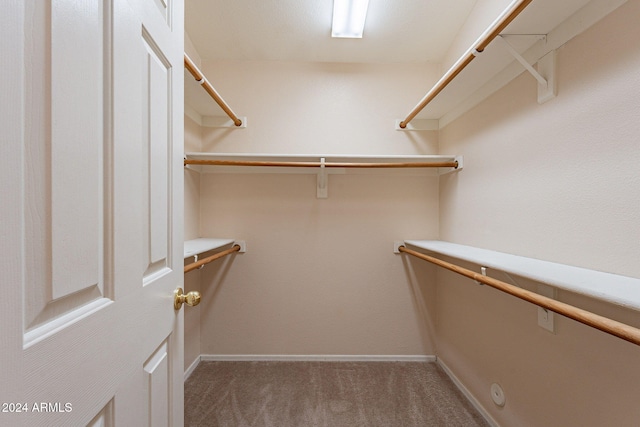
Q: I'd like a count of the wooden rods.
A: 5